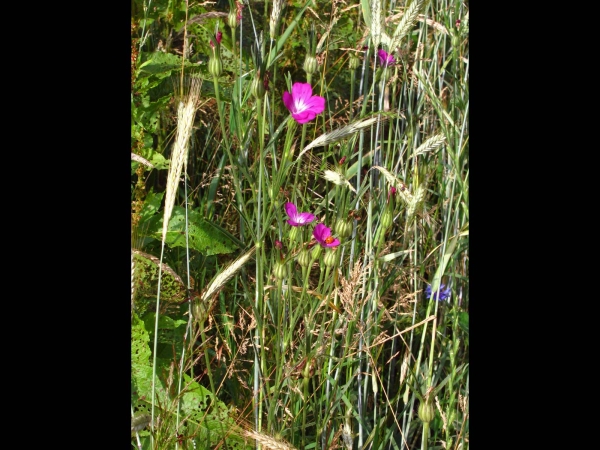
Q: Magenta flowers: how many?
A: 4